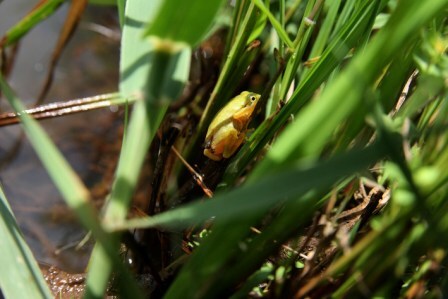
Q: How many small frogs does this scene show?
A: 1